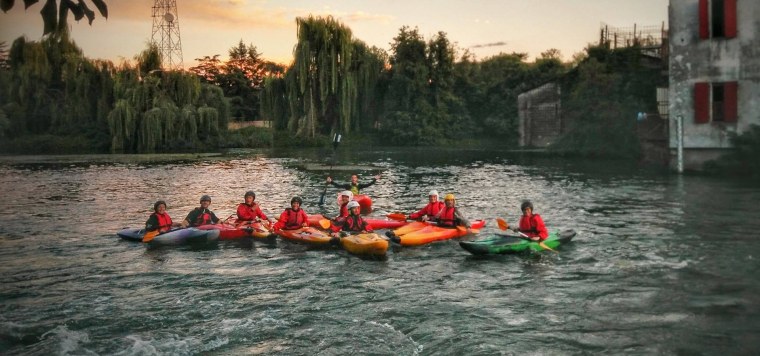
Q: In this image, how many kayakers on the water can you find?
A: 10